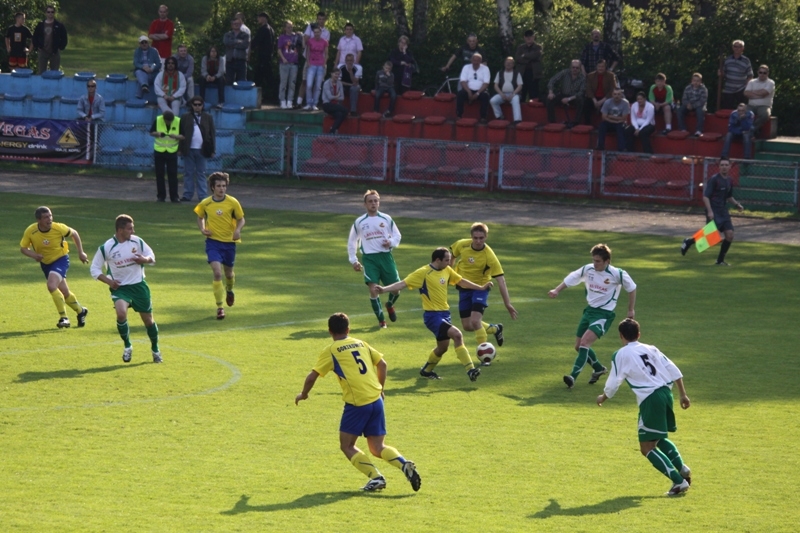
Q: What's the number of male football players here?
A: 9